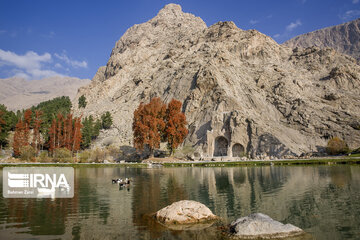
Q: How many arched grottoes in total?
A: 2